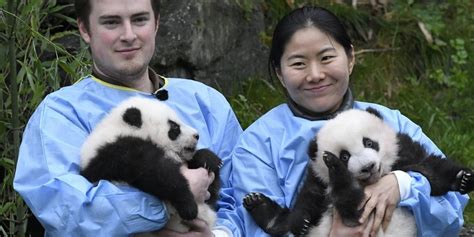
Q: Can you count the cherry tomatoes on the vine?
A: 0